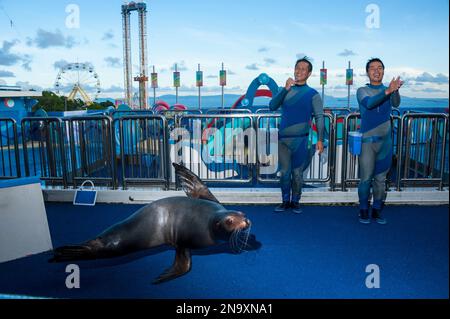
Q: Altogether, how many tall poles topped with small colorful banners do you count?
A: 6